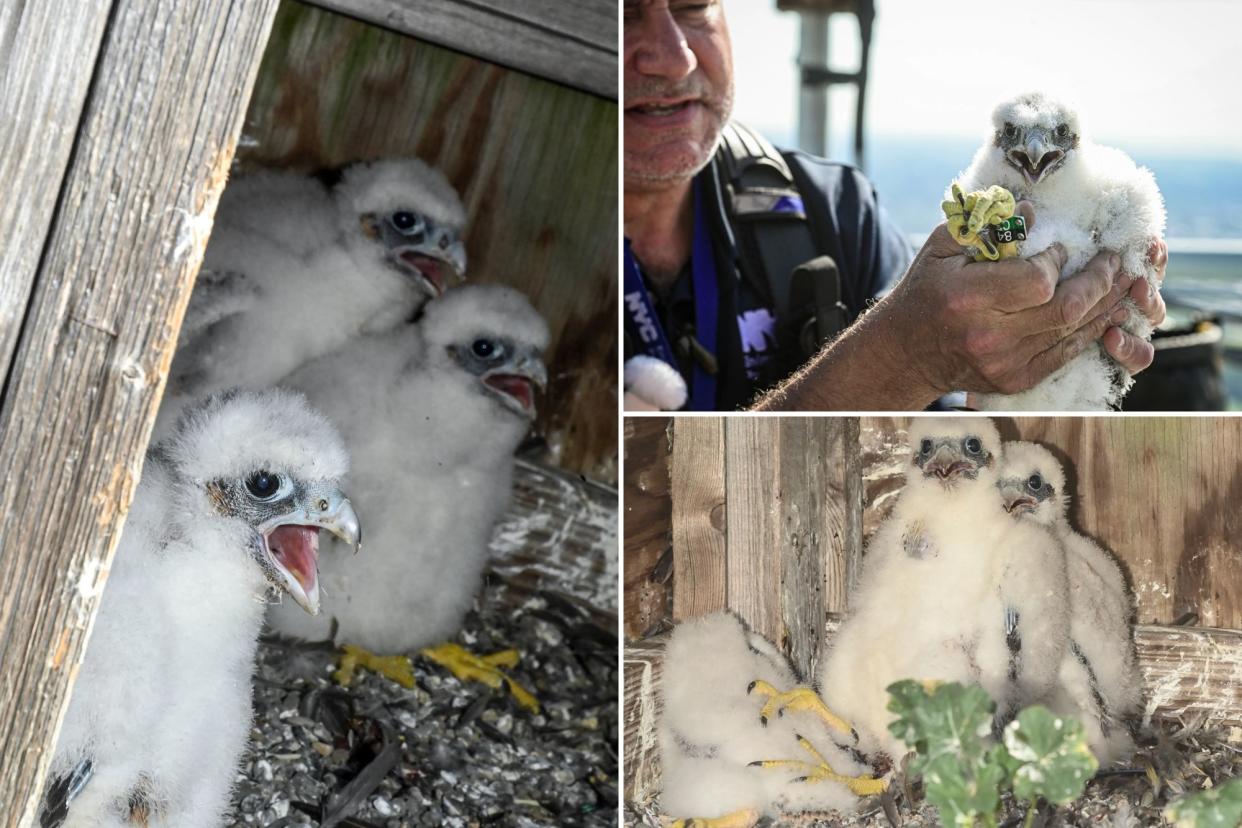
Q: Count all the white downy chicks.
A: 7